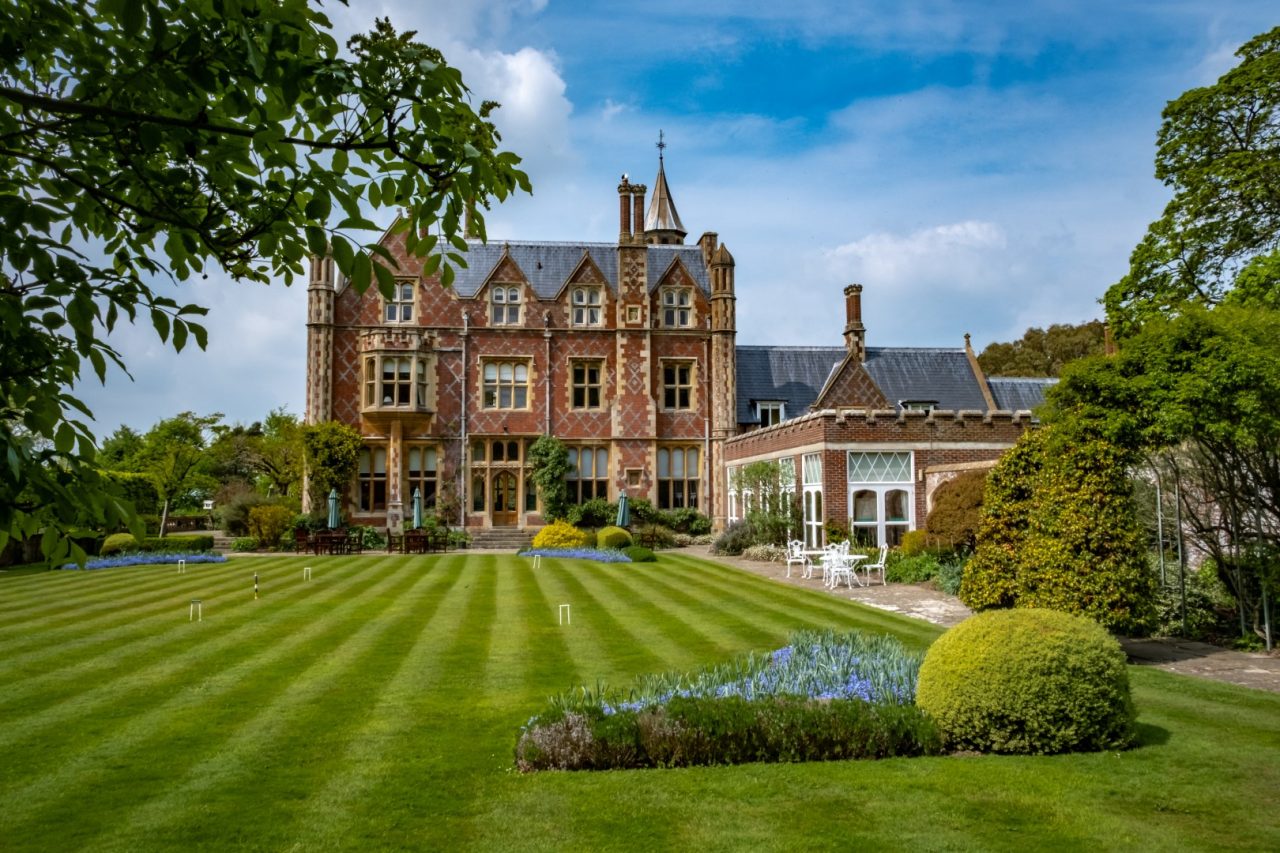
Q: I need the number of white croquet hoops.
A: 5